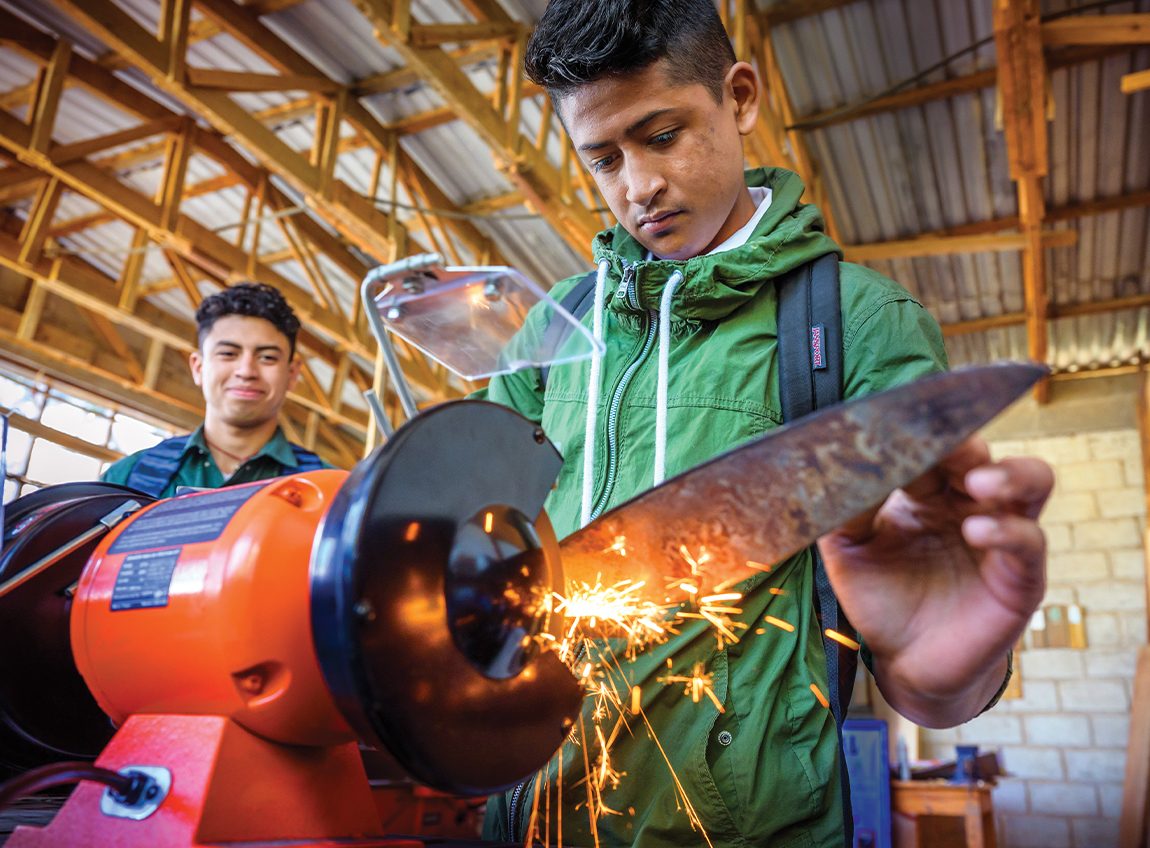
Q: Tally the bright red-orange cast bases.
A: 1